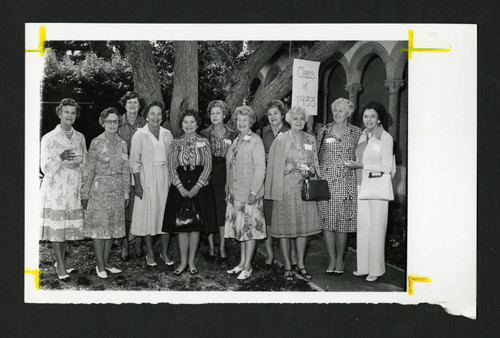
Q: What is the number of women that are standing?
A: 11